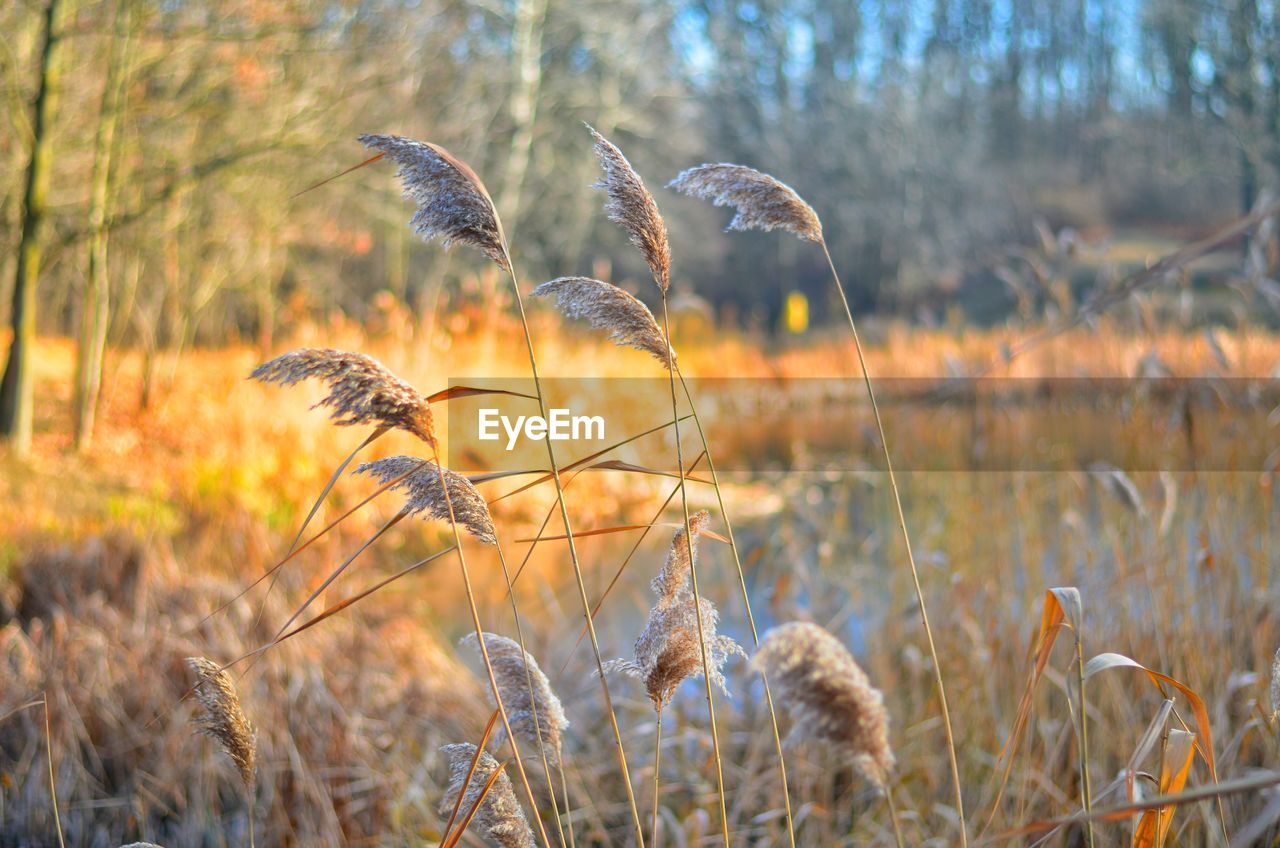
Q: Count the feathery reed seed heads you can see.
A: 11